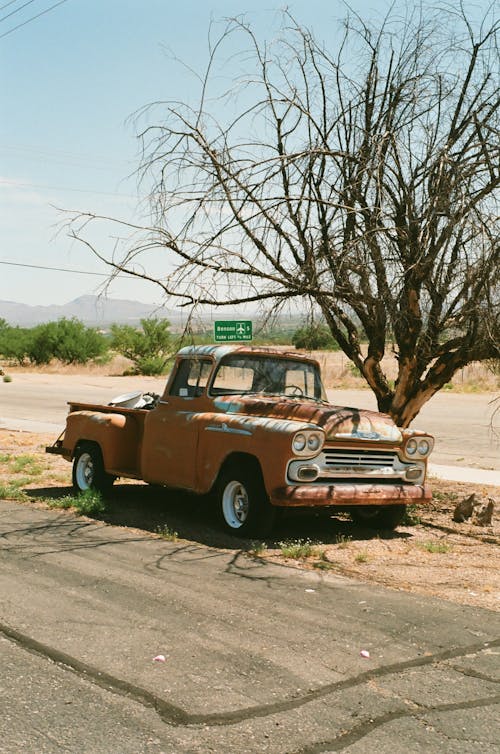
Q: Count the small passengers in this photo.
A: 0